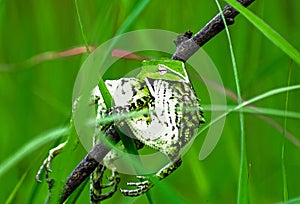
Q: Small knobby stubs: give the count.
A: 2